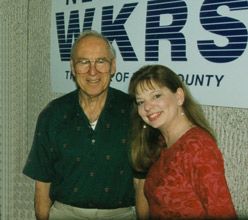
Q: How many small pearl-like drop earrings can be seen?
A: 2